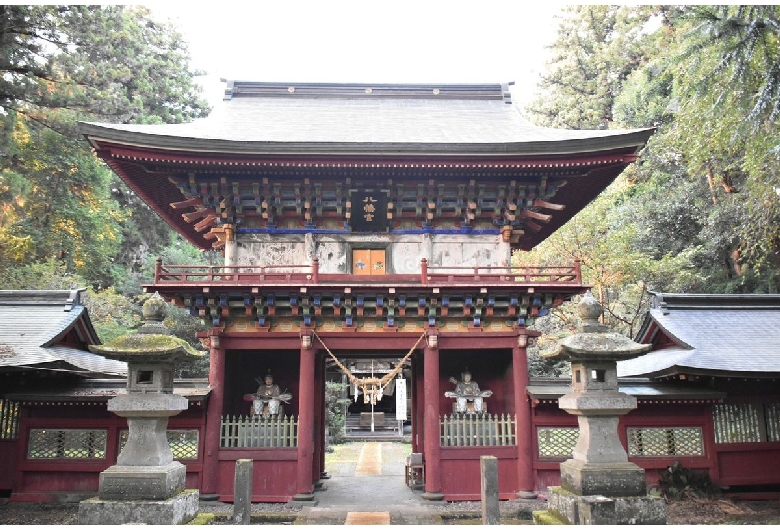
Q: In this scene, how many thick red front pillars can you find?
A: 4